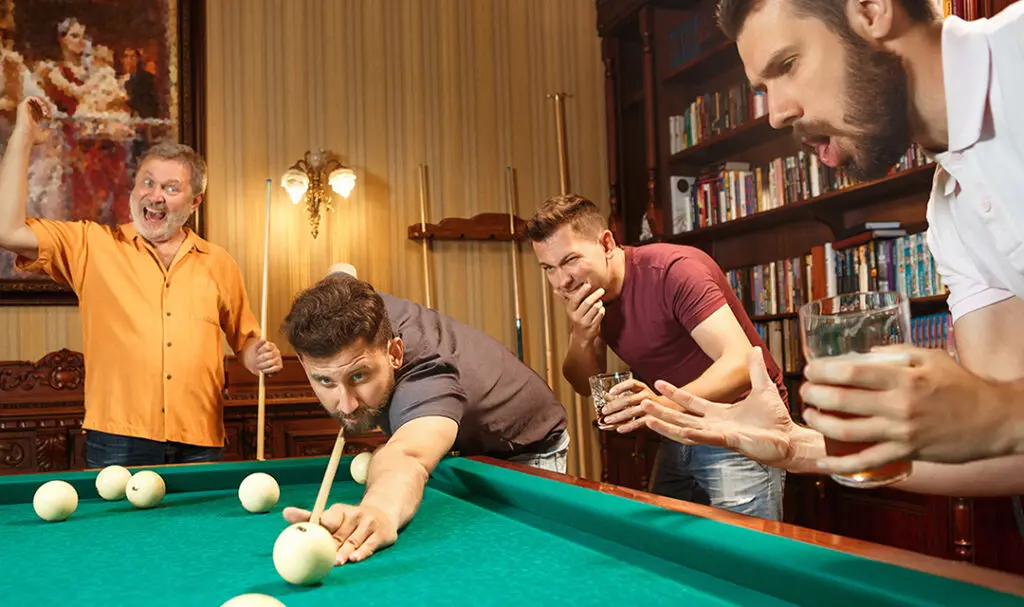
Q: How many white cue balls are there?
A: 7